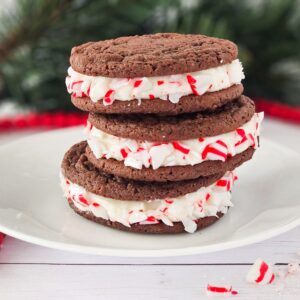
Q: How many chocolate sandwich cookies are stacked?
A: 3